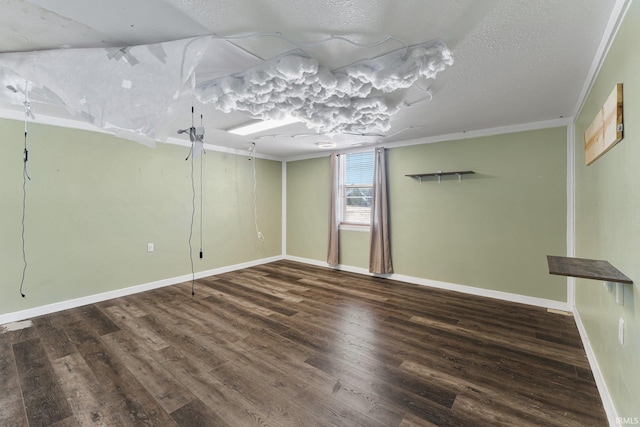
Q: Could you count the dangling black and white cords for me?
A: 4